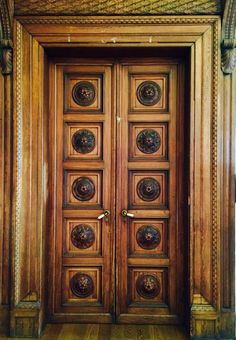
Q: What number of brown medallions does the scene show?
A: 10